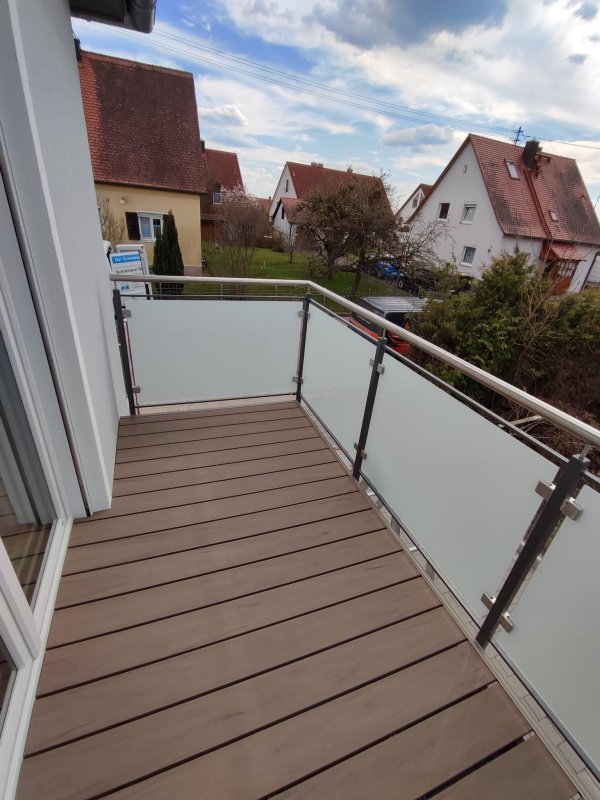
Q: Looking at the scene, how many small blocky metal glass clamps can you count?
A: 14